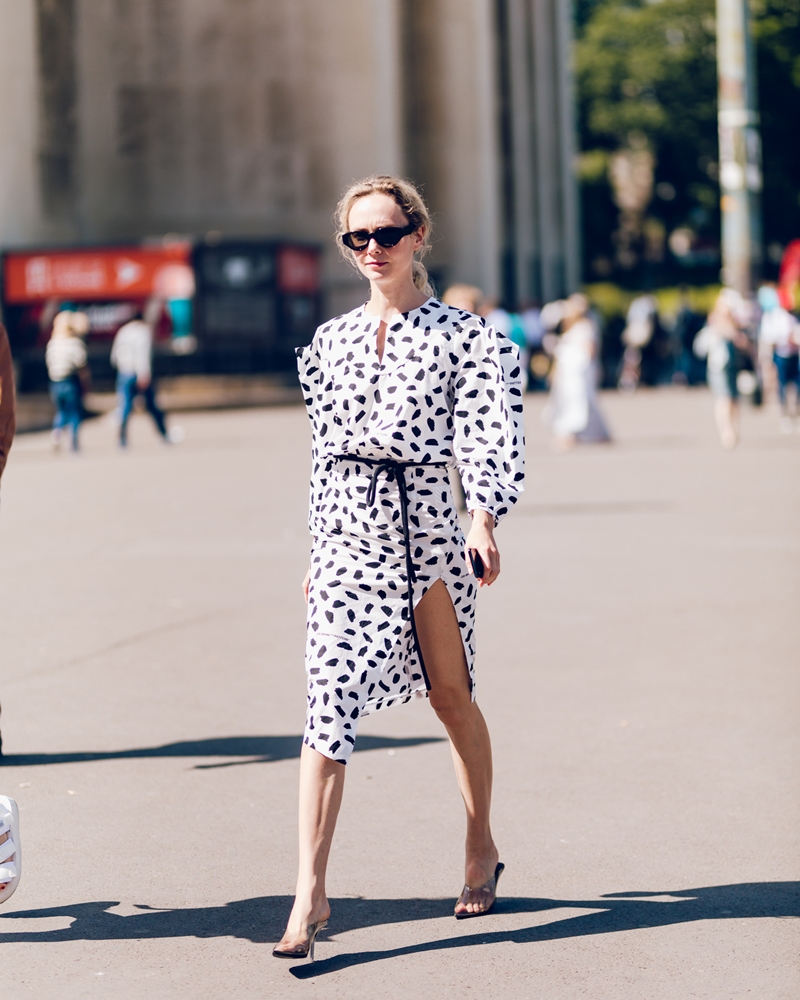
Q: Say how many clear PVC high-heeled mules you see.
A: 2